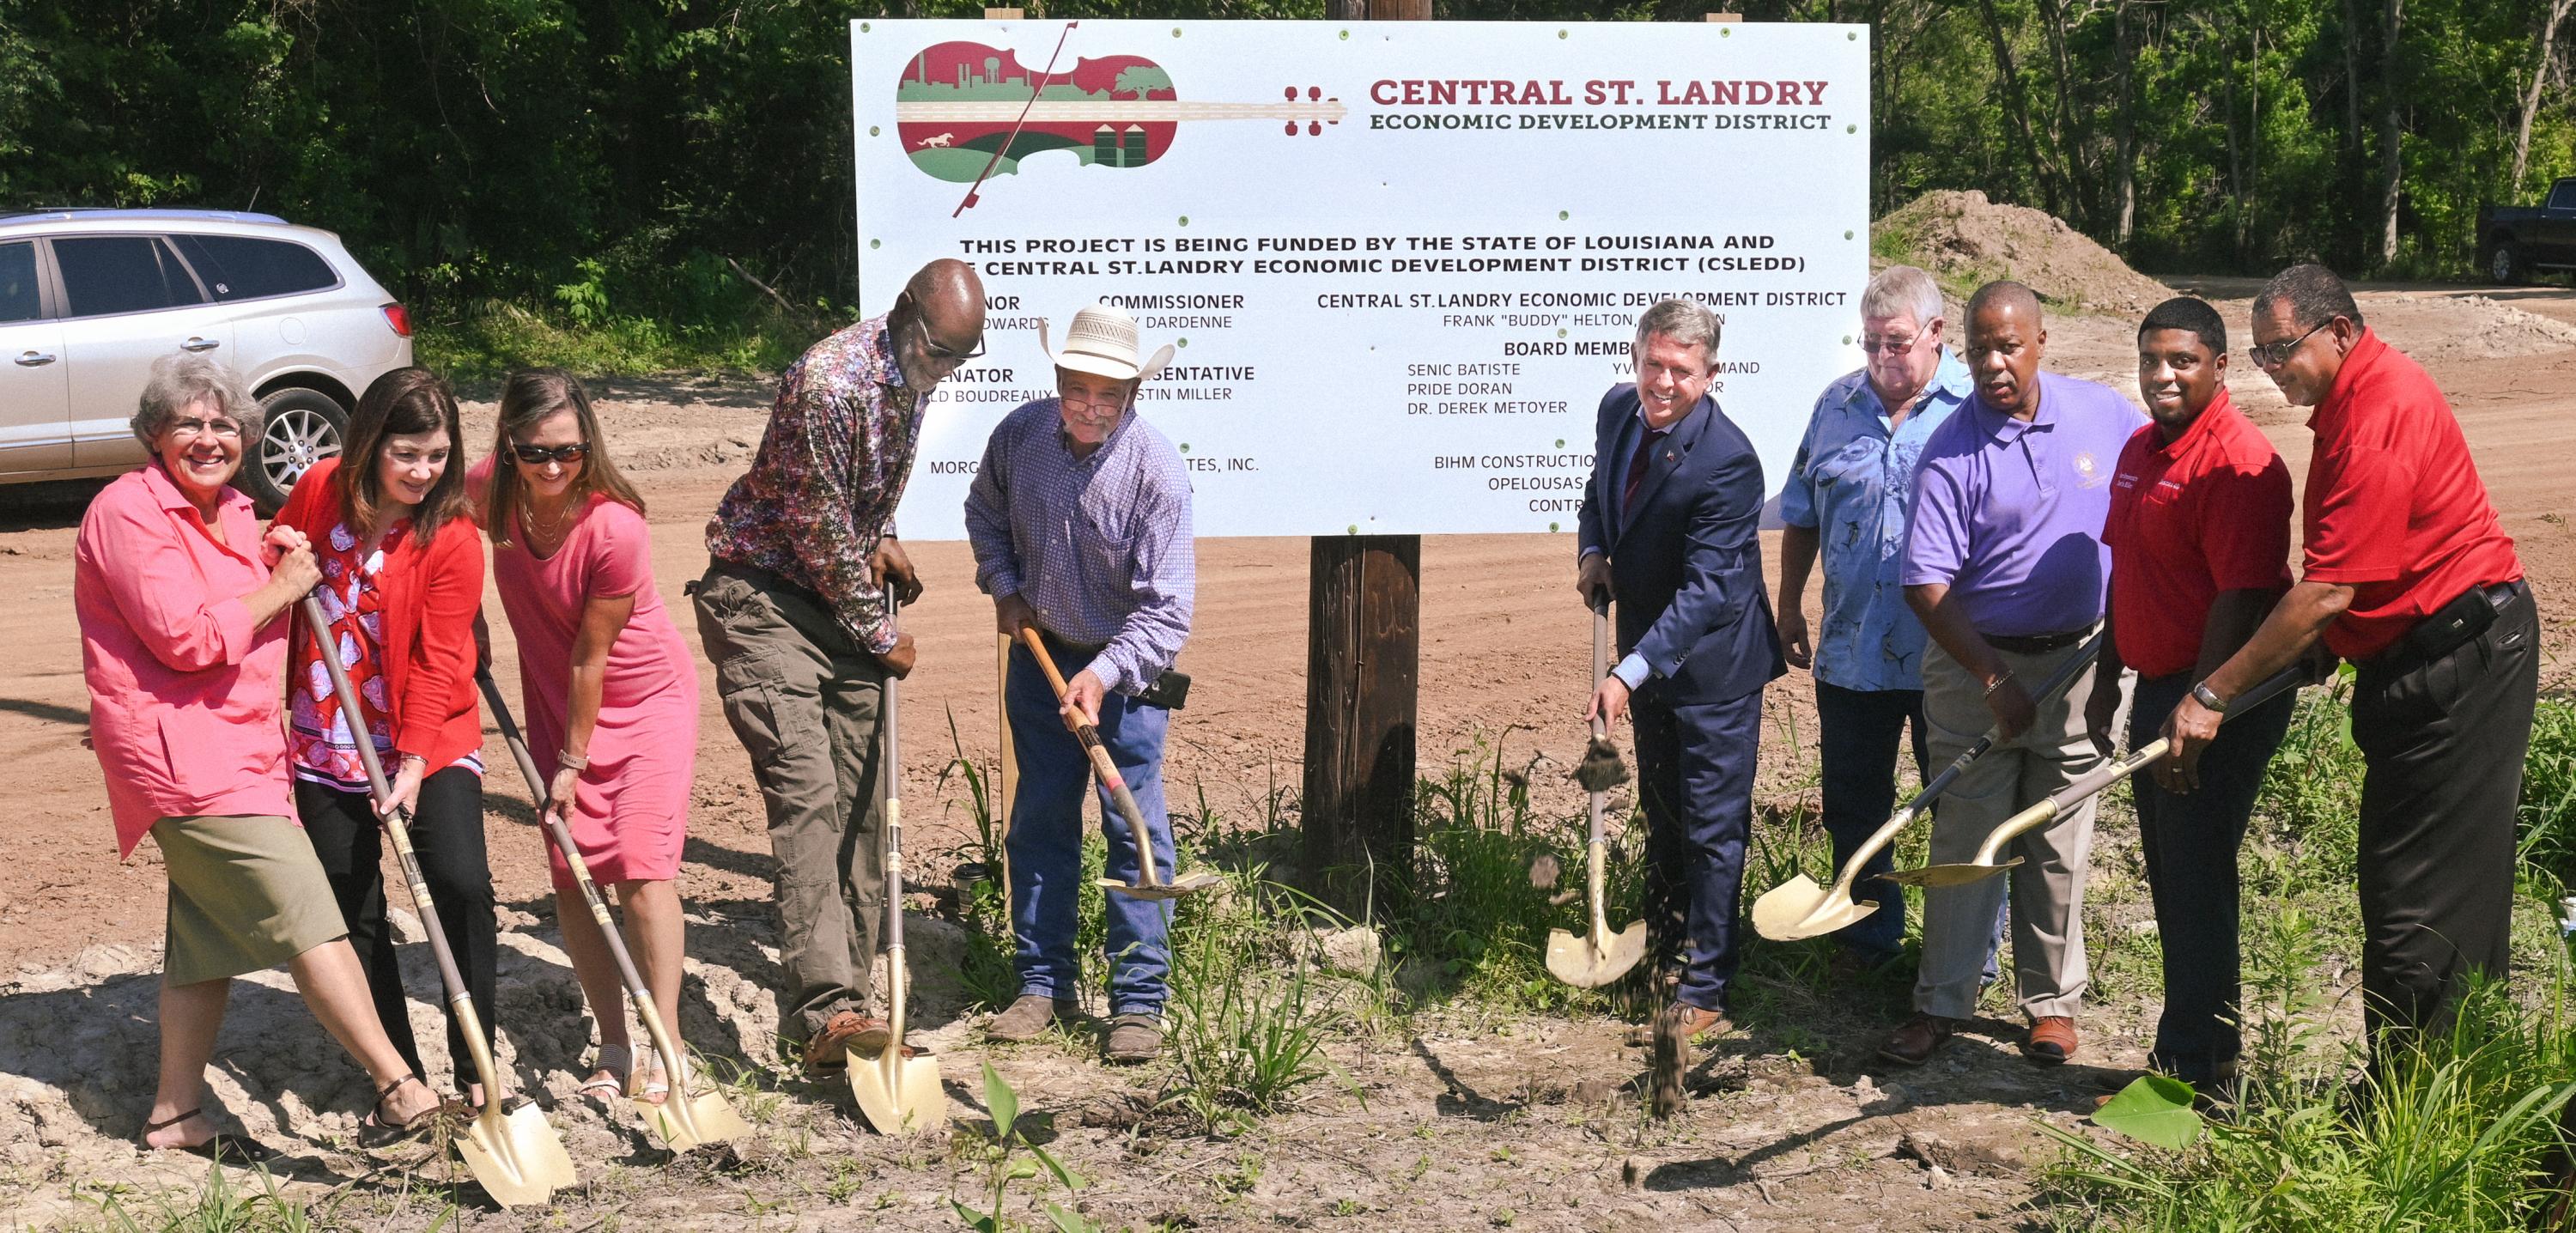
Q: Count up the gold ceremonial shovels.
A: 7